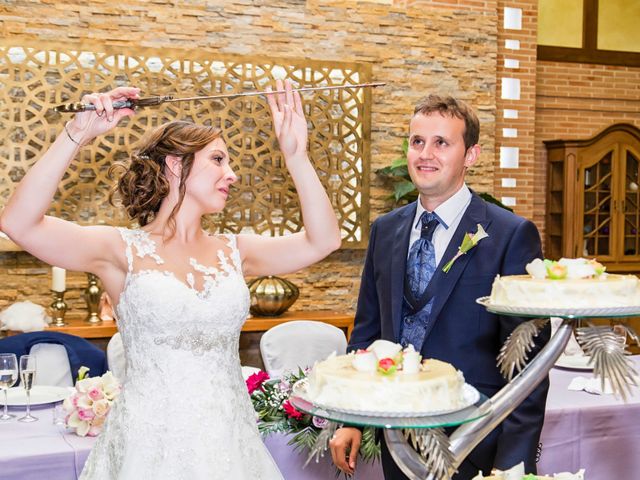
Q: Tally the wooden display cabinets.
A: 1